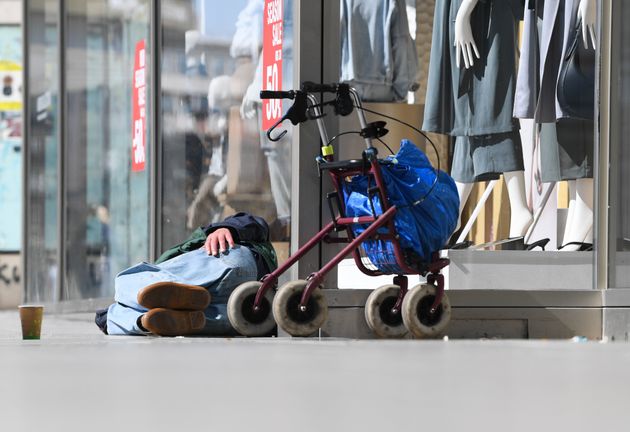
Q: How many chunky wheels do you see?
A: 4